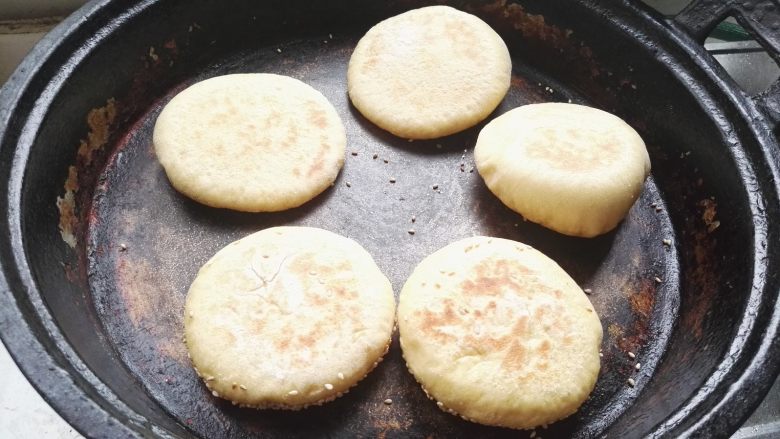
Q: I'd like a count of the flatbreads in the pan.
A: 5